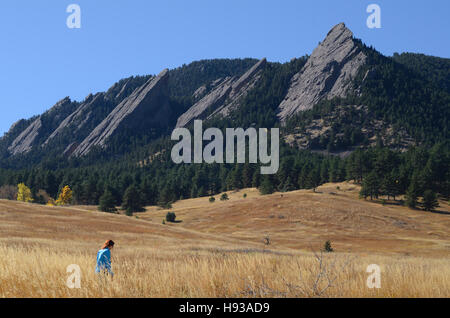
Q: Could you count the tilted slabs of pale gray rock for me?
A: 5